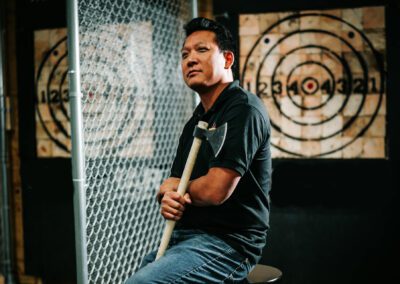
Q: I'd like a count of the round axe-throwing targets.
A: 2